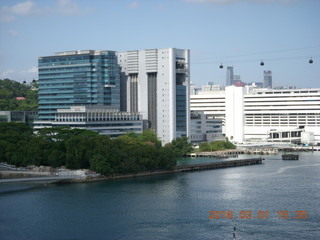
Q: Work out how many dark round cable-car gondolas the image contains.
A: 3